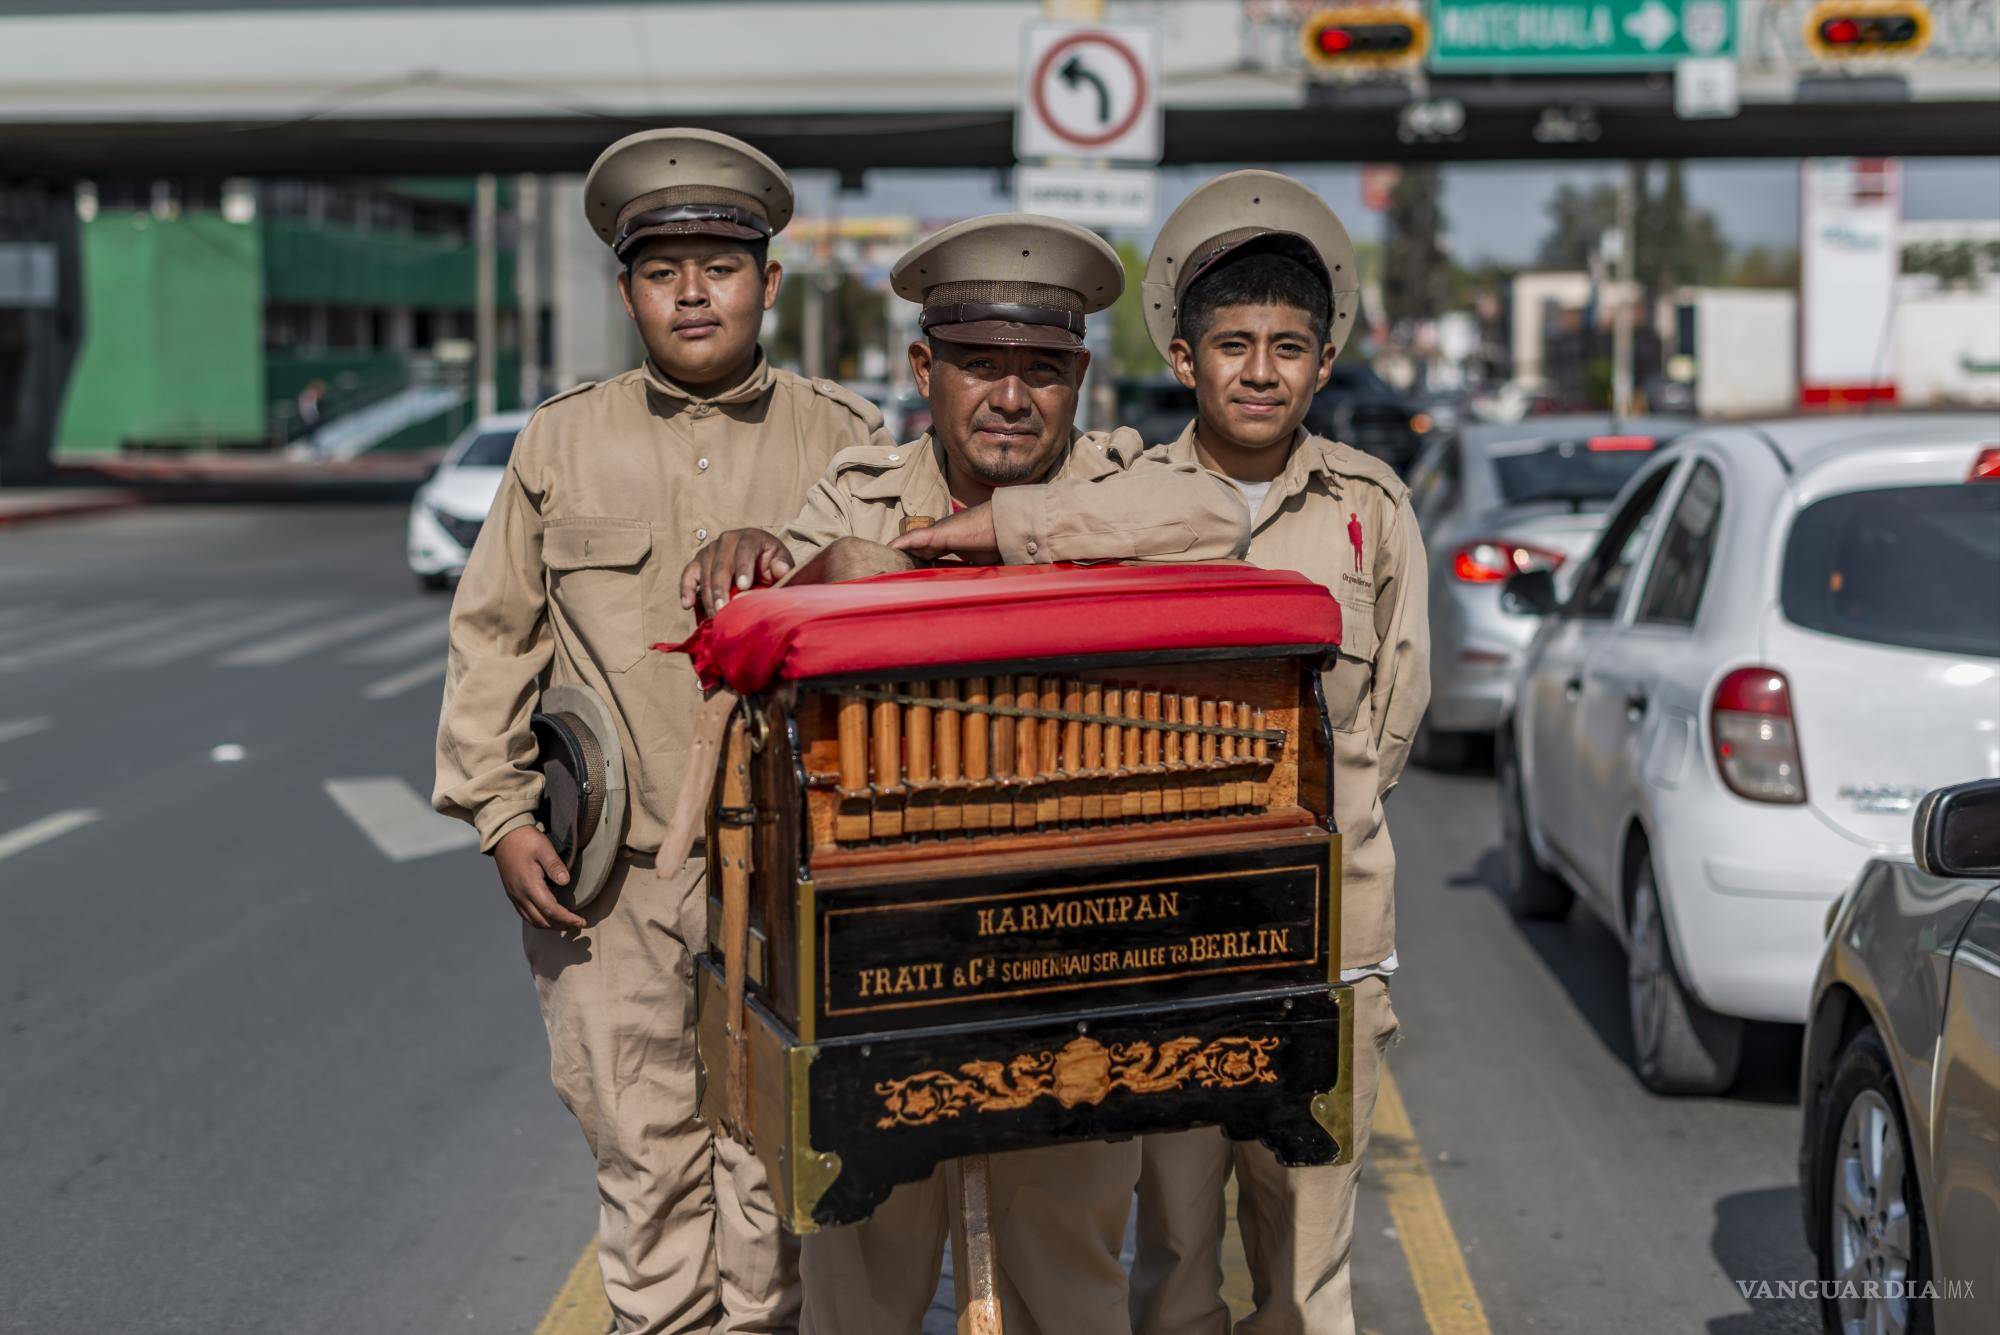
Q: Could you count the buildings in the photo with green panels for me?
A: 1